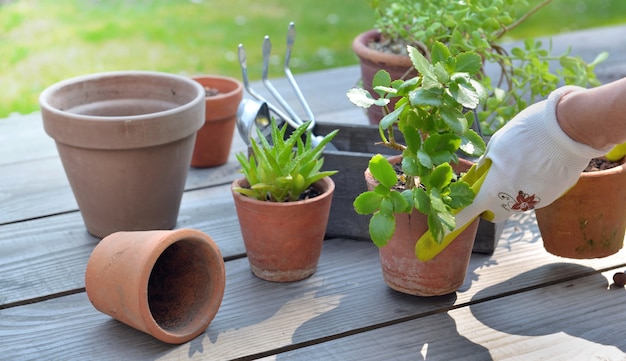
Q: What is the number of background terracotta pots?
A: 2